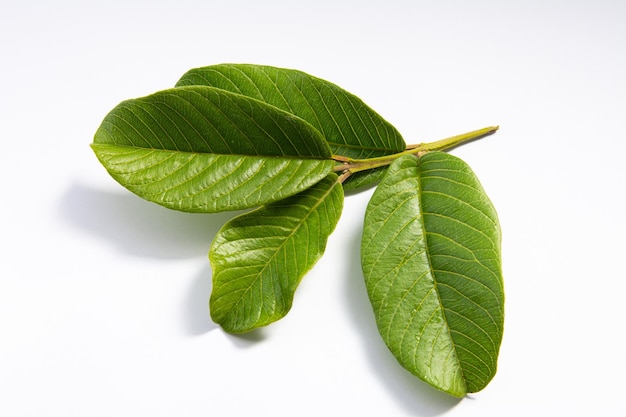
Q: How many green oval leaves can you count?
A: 4